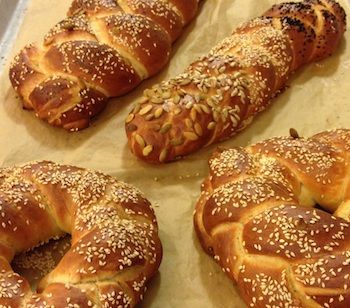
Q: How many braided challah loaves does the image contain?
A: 4